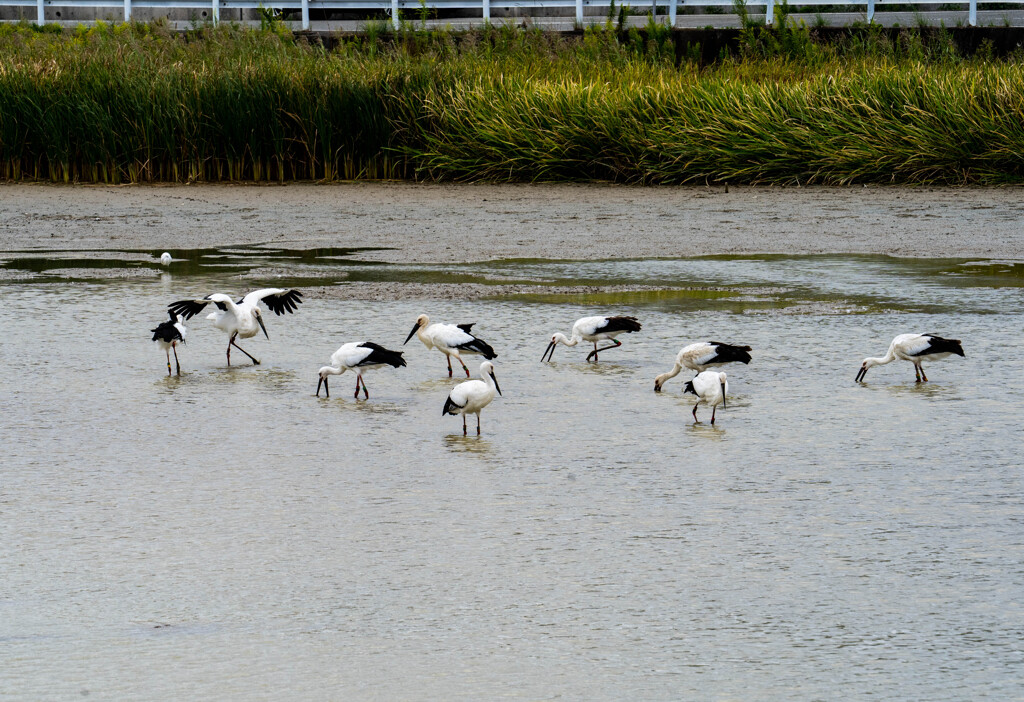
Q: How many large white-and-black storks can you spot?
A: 9